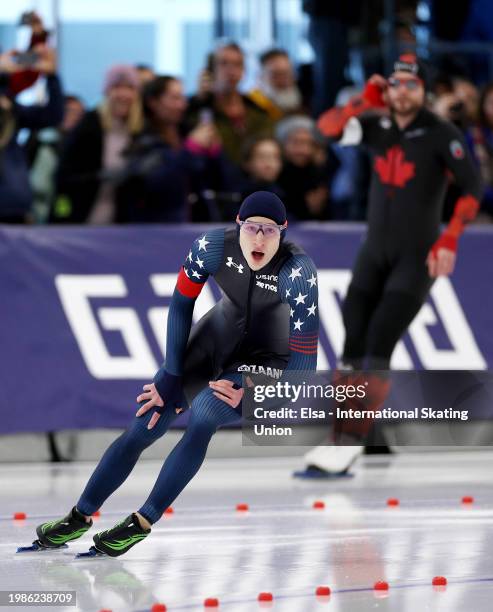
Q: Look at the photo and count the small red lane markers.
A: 14